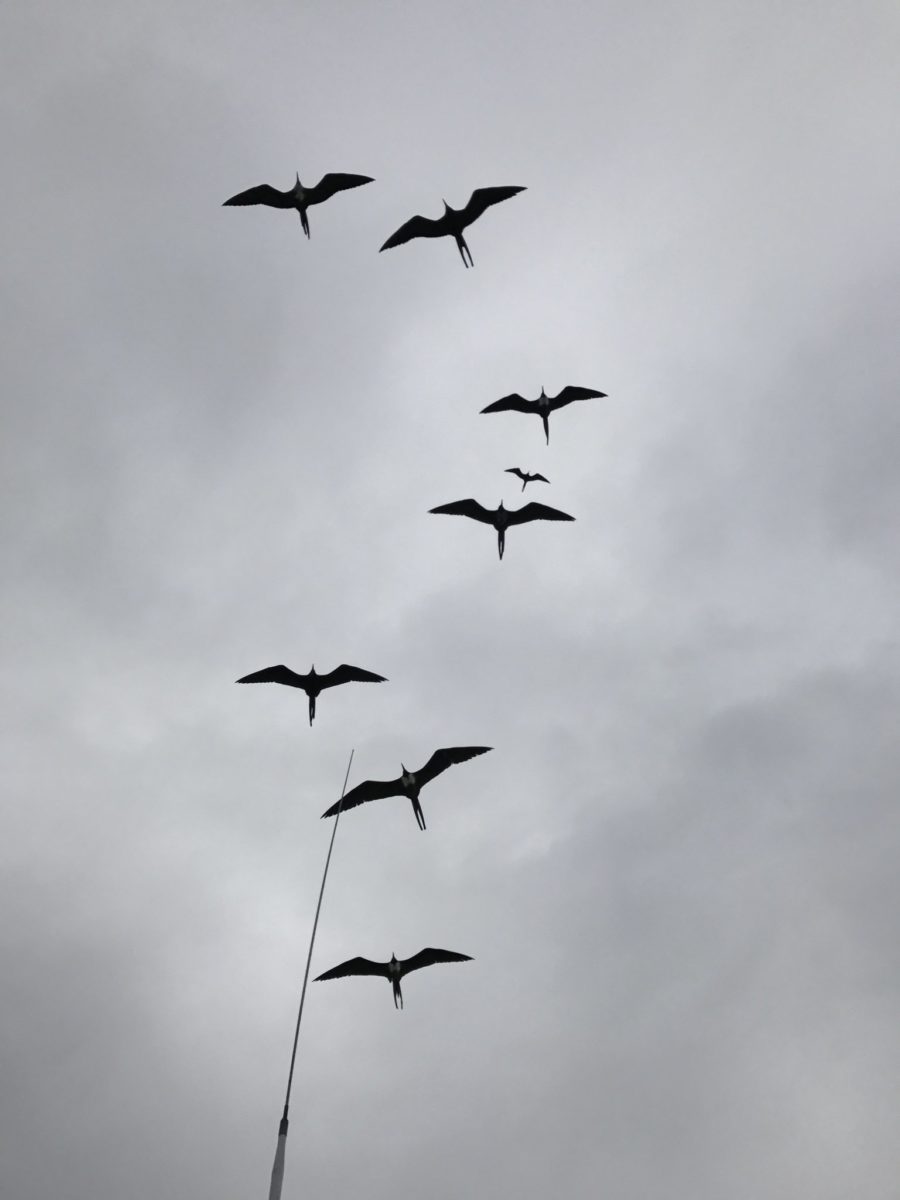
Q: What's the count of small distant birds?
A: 1